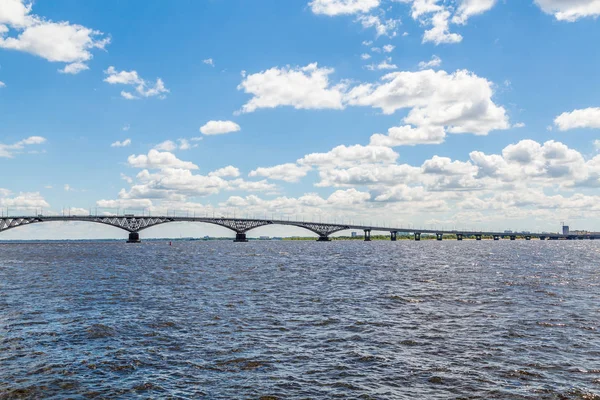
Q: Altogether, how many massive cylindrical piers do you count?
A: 3